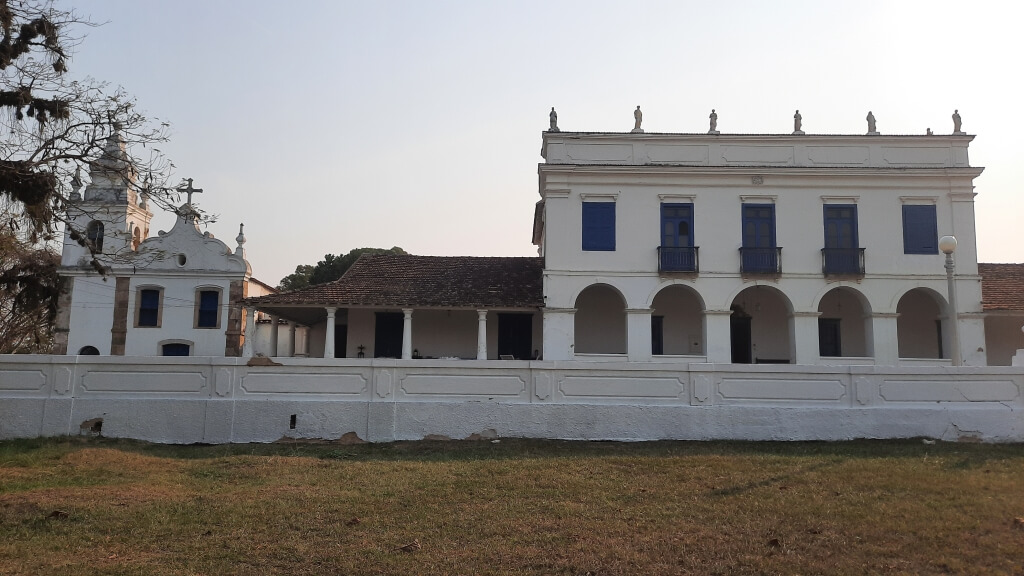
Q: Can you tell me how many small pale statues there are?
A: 6